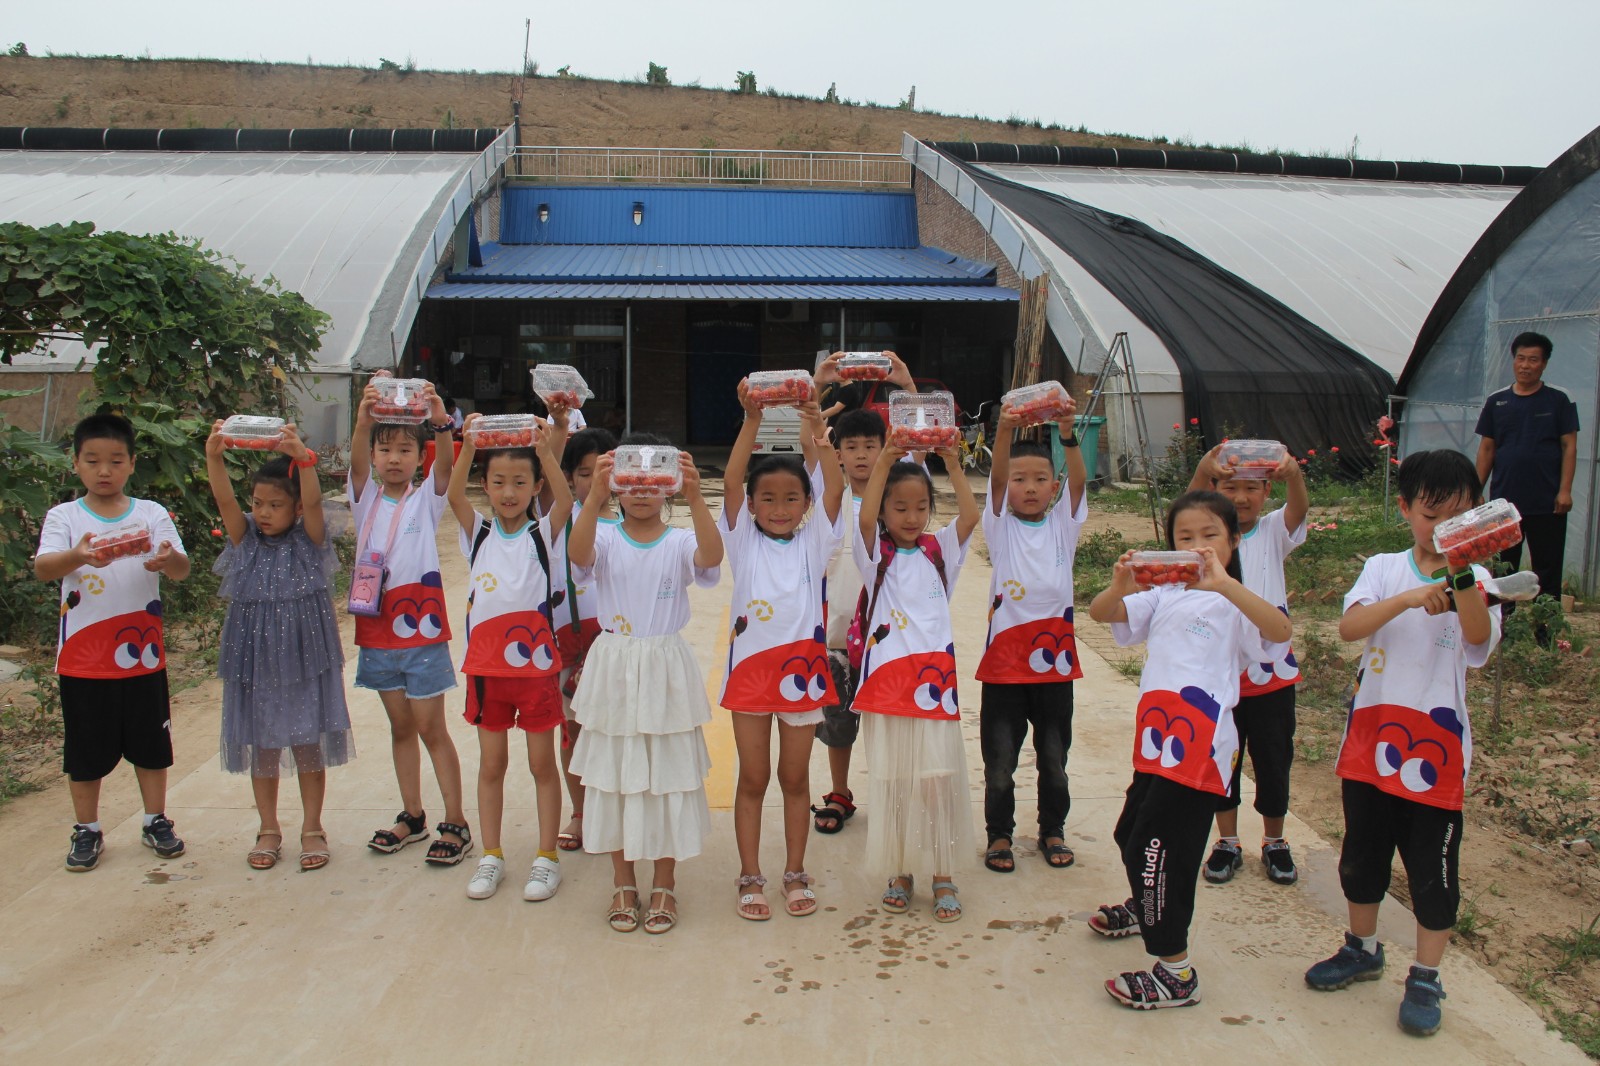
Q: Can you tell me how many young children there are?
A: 13